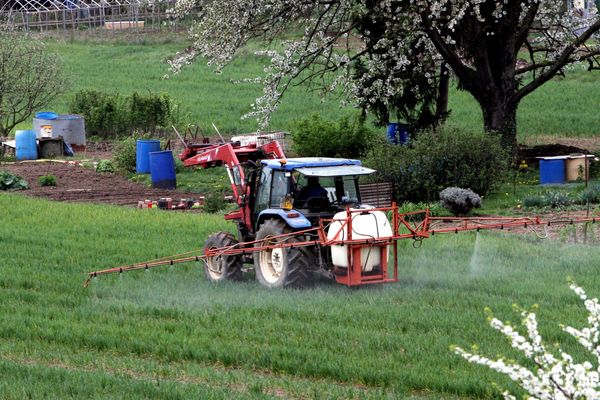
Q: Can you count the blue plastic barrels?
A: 5